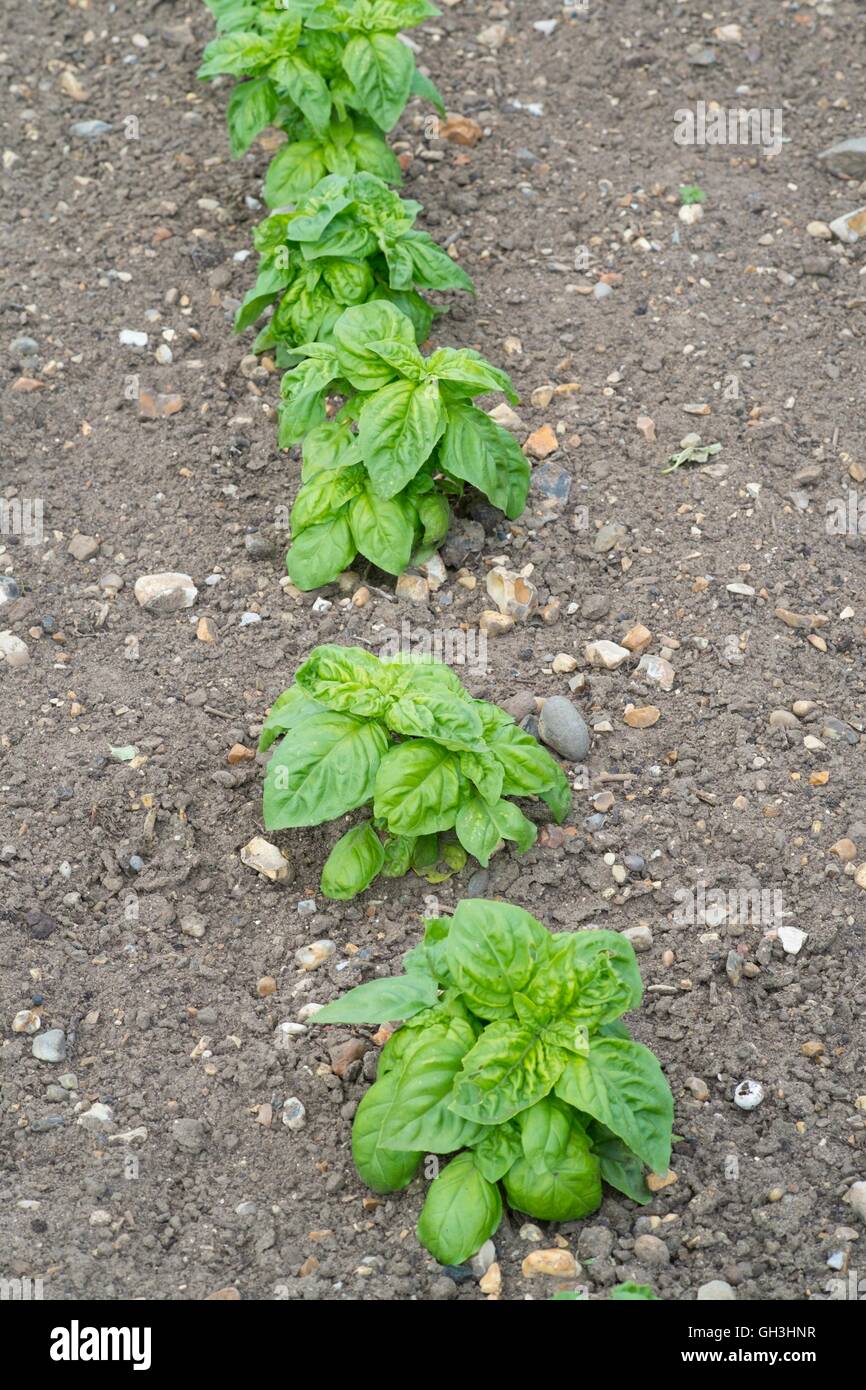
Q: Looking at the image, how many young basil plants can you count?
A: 5